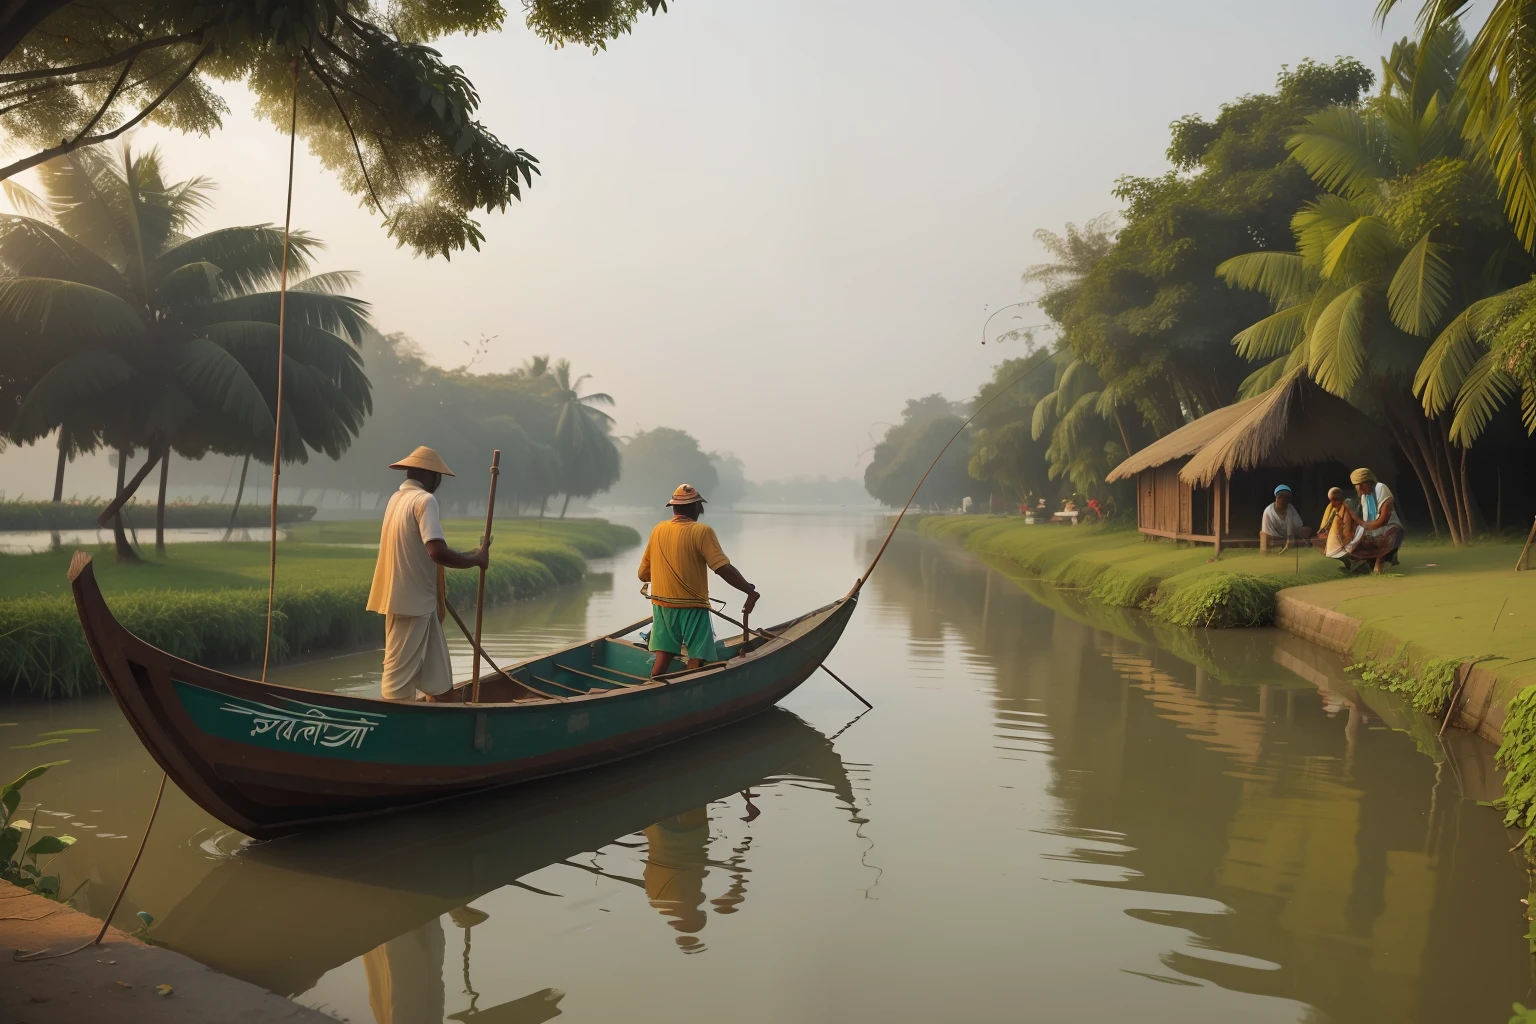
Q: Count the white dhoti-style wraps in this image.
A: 1